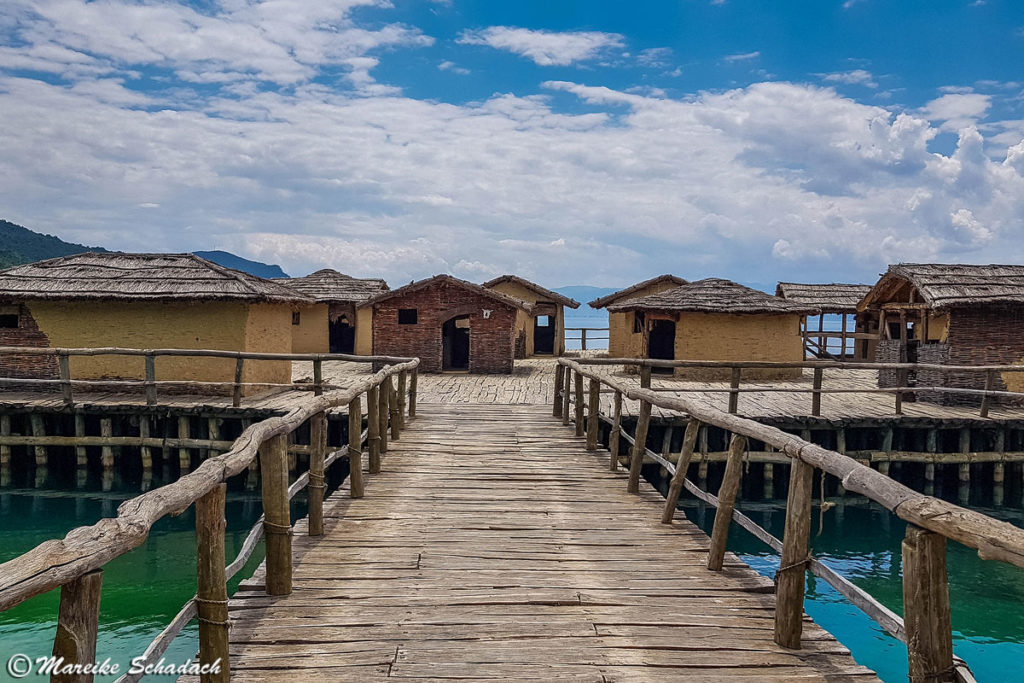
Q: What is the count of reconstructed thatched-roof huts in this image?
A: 8